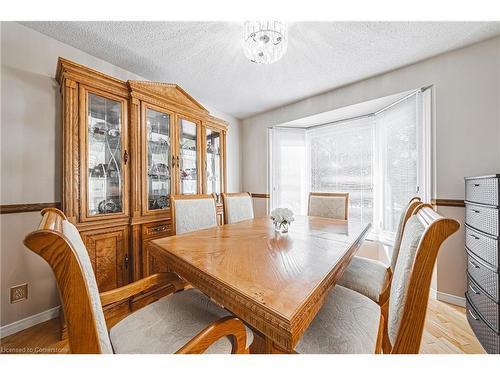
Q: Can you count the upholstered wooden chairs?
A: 6